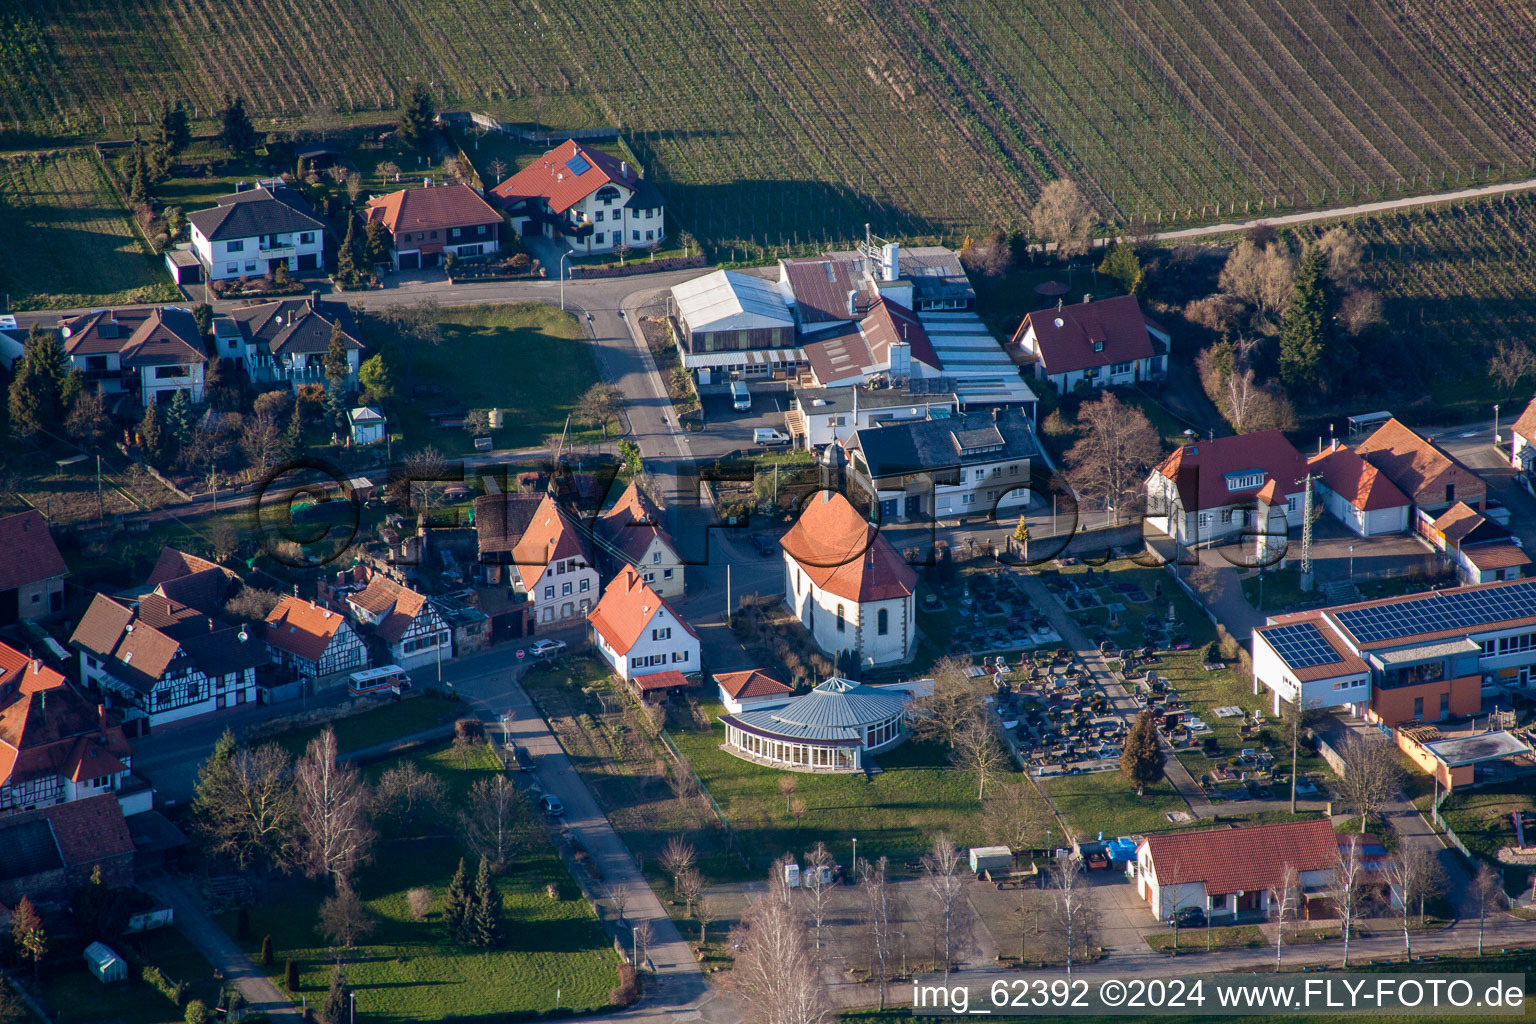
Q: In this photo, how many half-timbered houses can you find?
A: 4